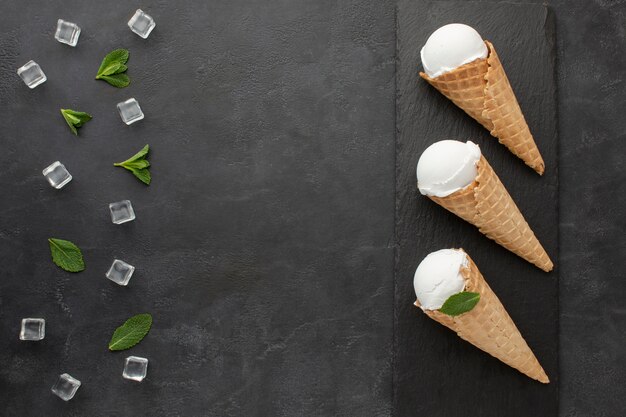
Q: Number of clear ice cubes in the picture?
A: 10